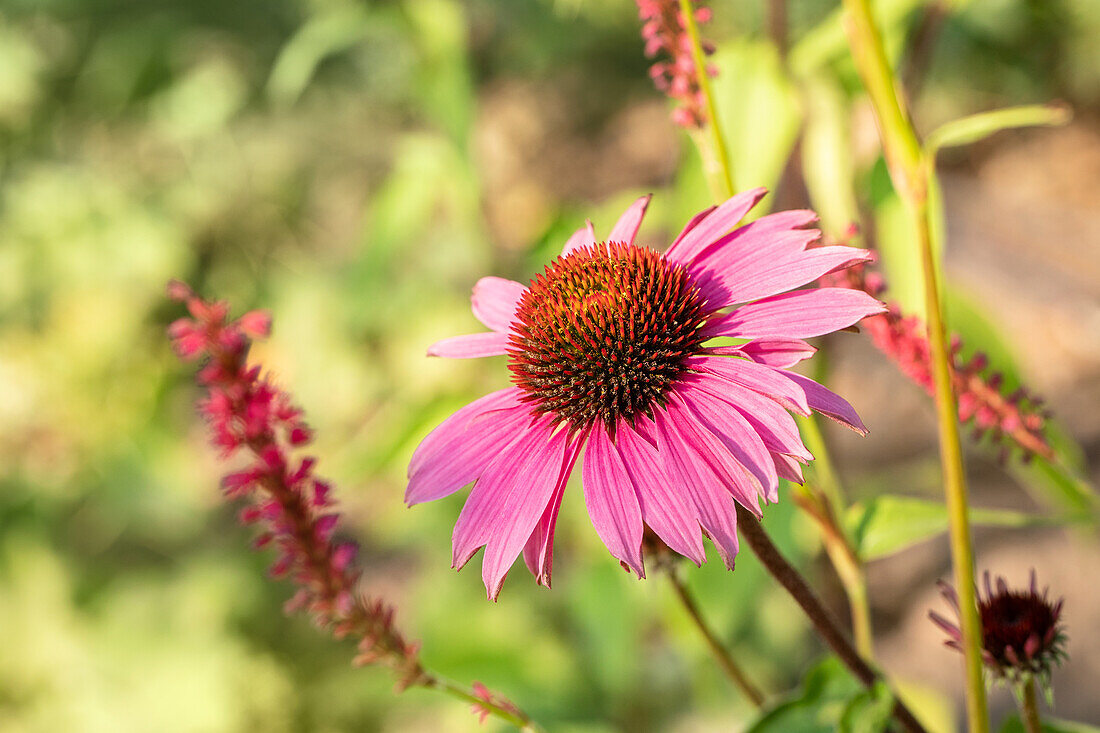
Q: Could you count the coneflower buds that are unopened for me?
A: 1